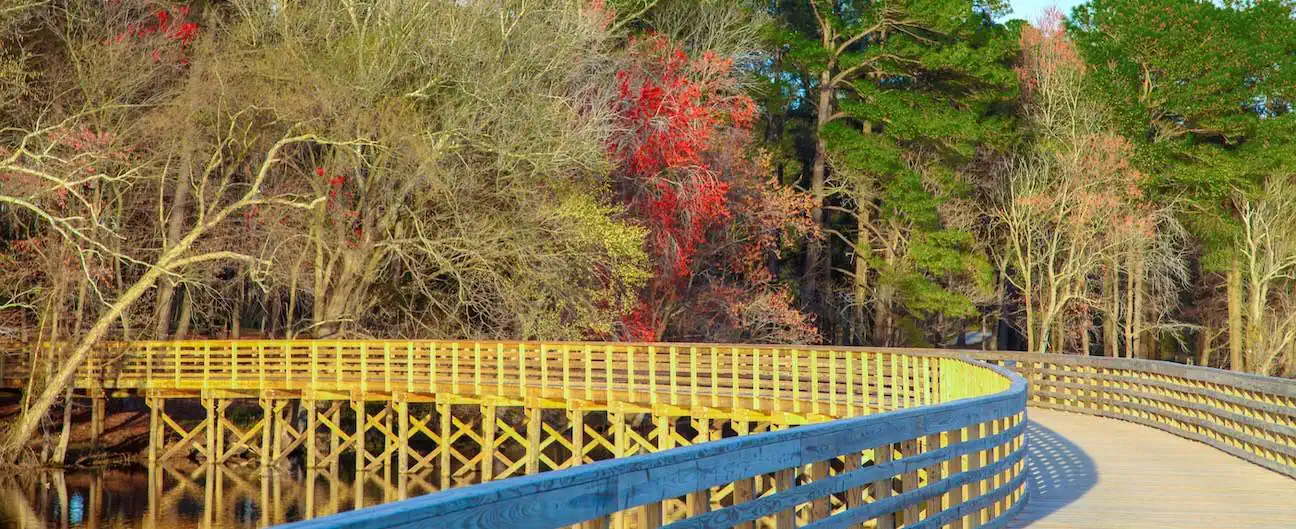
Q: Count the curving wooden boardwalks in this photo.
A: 1